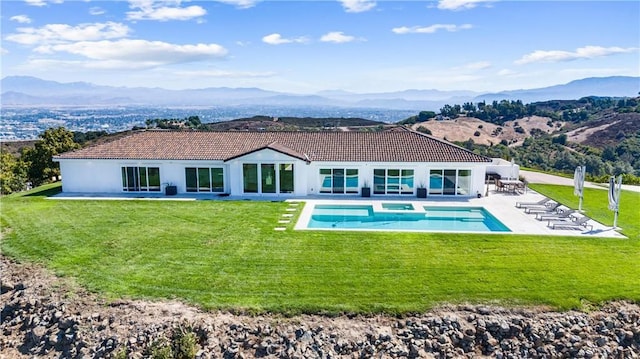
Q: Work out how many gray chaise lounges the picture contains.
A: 4